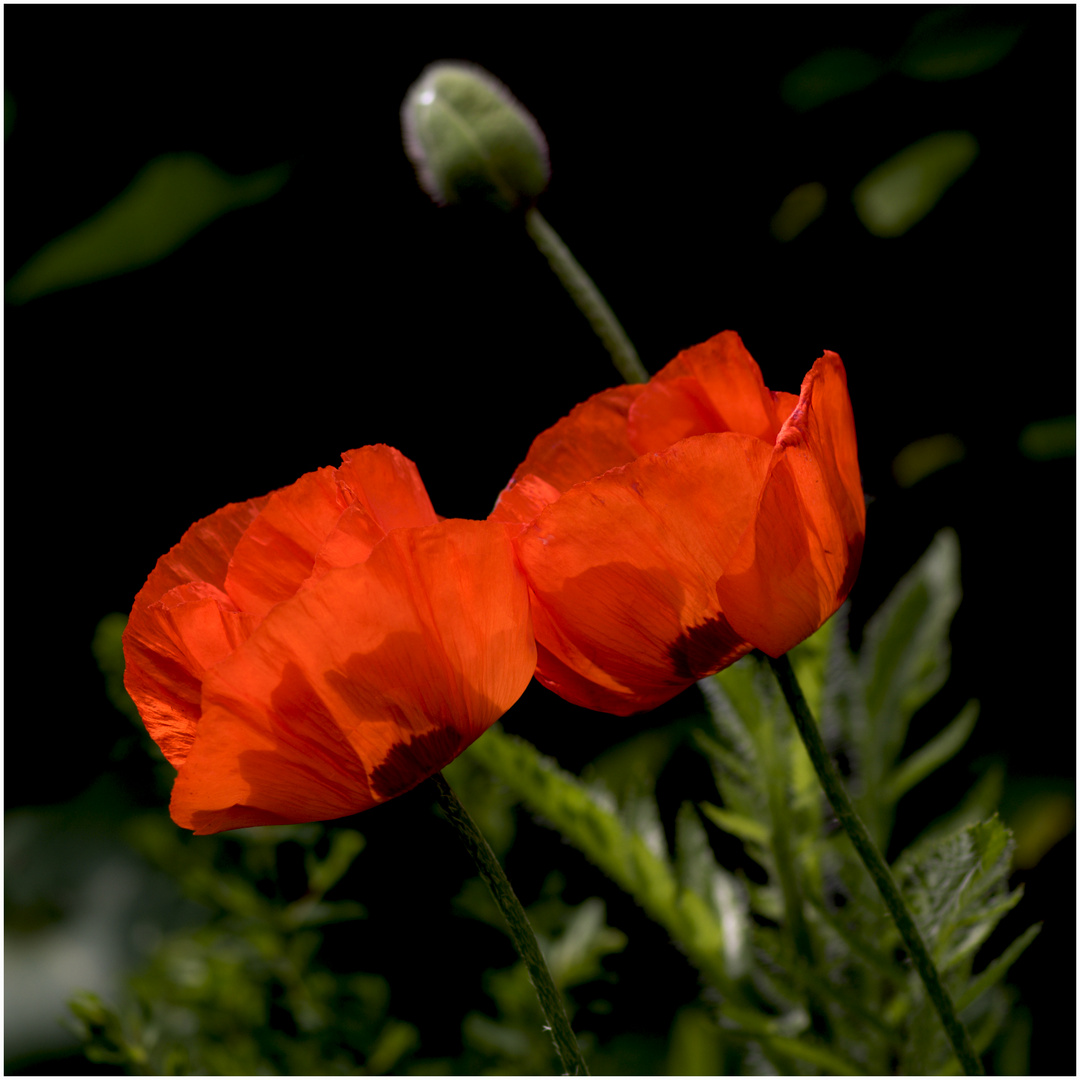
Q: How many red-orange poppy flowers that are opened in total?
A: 2